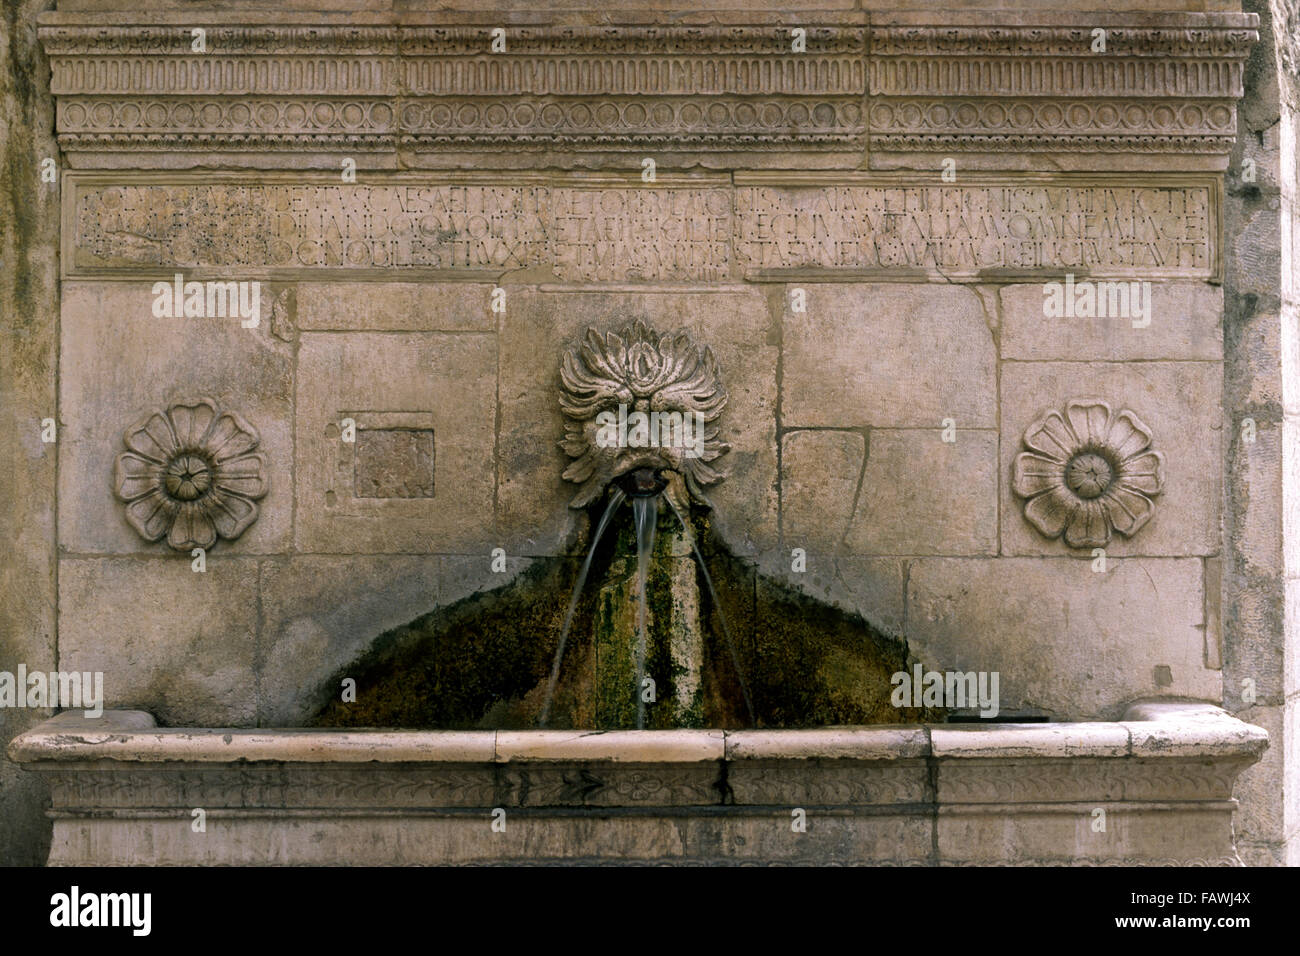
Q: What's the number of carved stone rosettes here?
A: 2